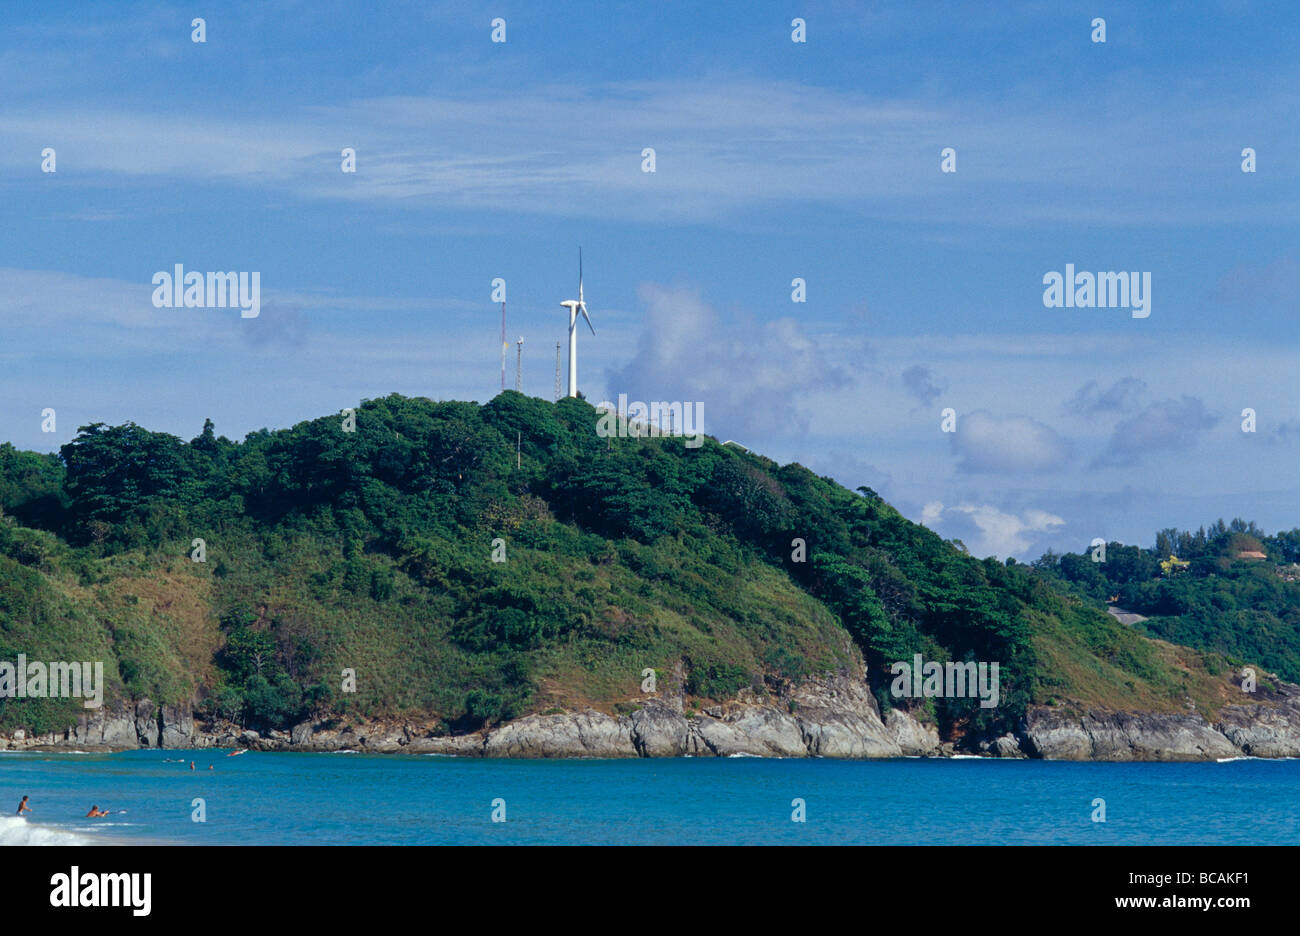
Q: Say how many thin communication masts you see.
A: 3